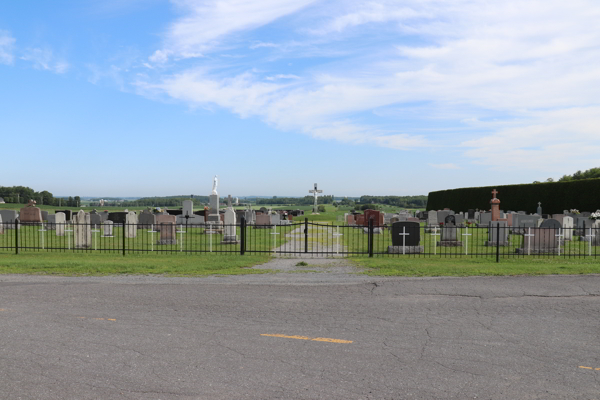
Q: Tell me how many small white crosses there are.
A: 14